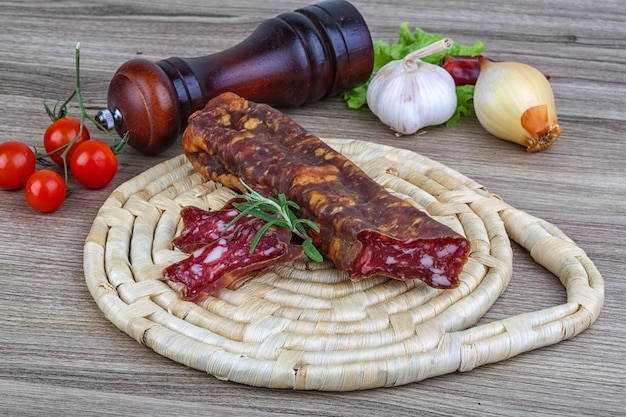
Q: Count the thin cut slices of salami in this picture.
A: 2